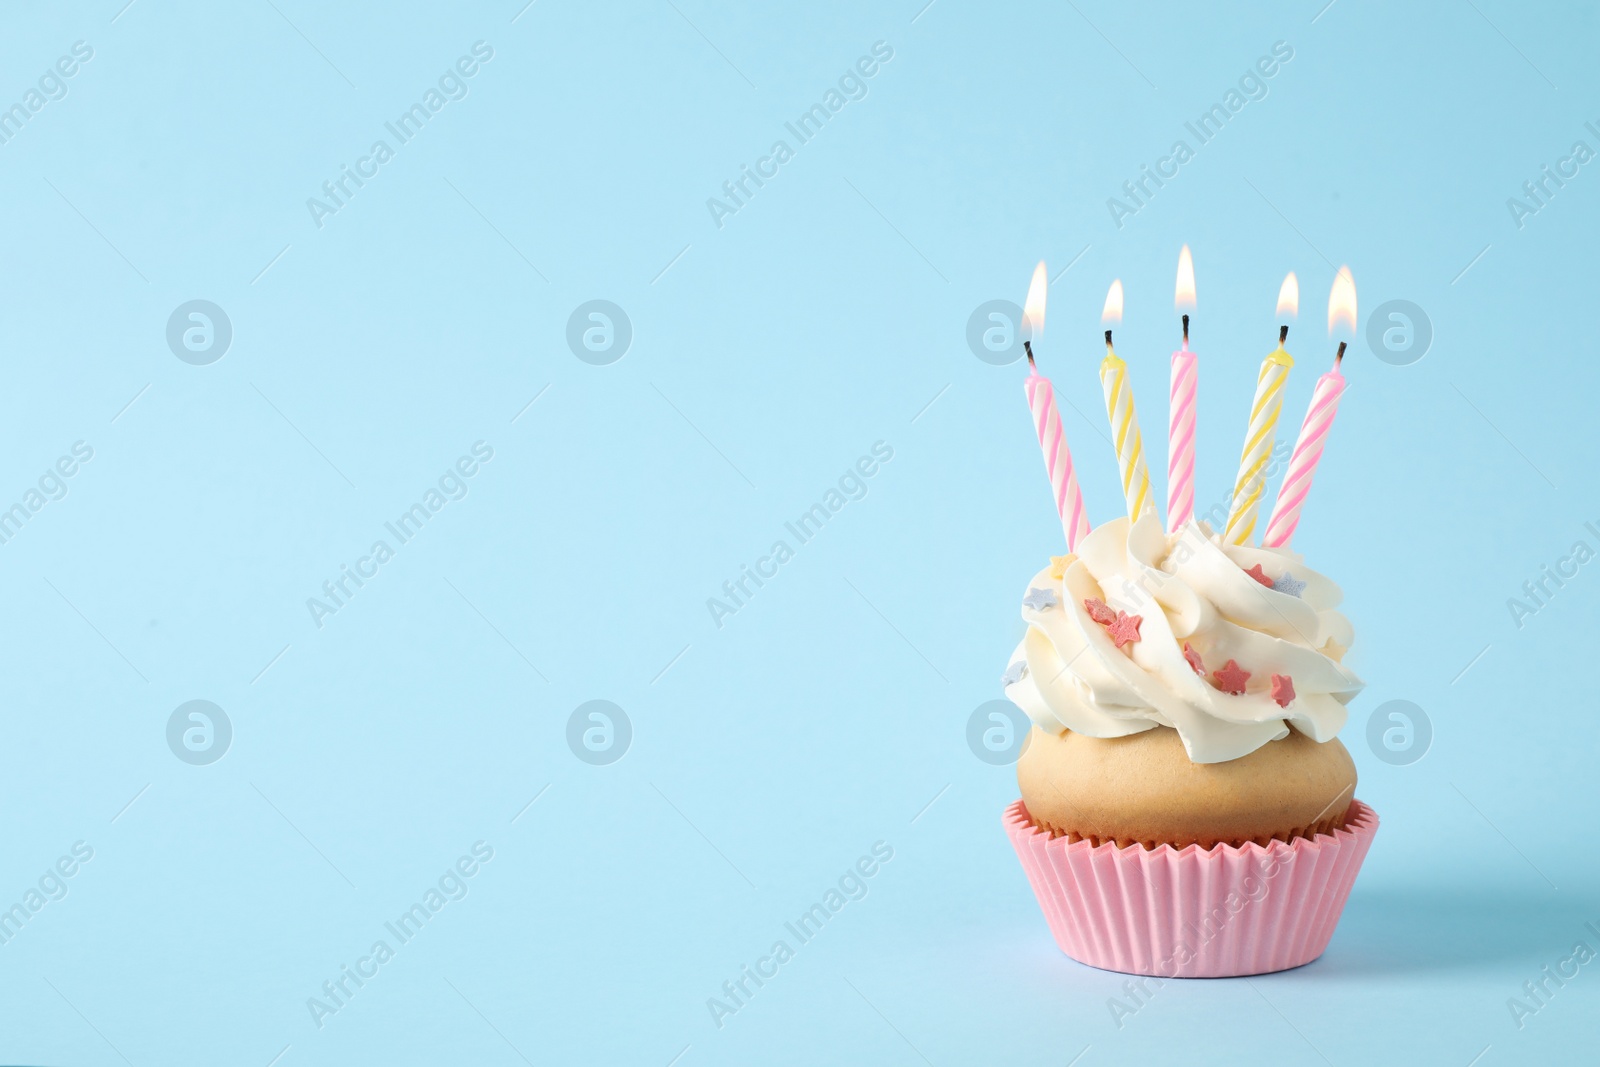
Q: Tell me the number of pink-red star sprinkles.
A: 6